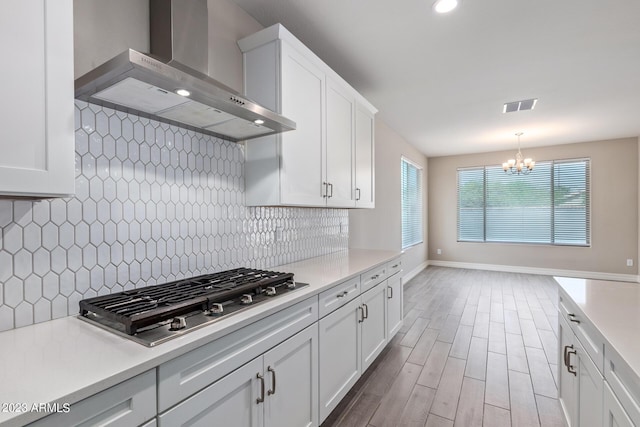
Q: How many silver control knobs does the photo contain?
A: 5